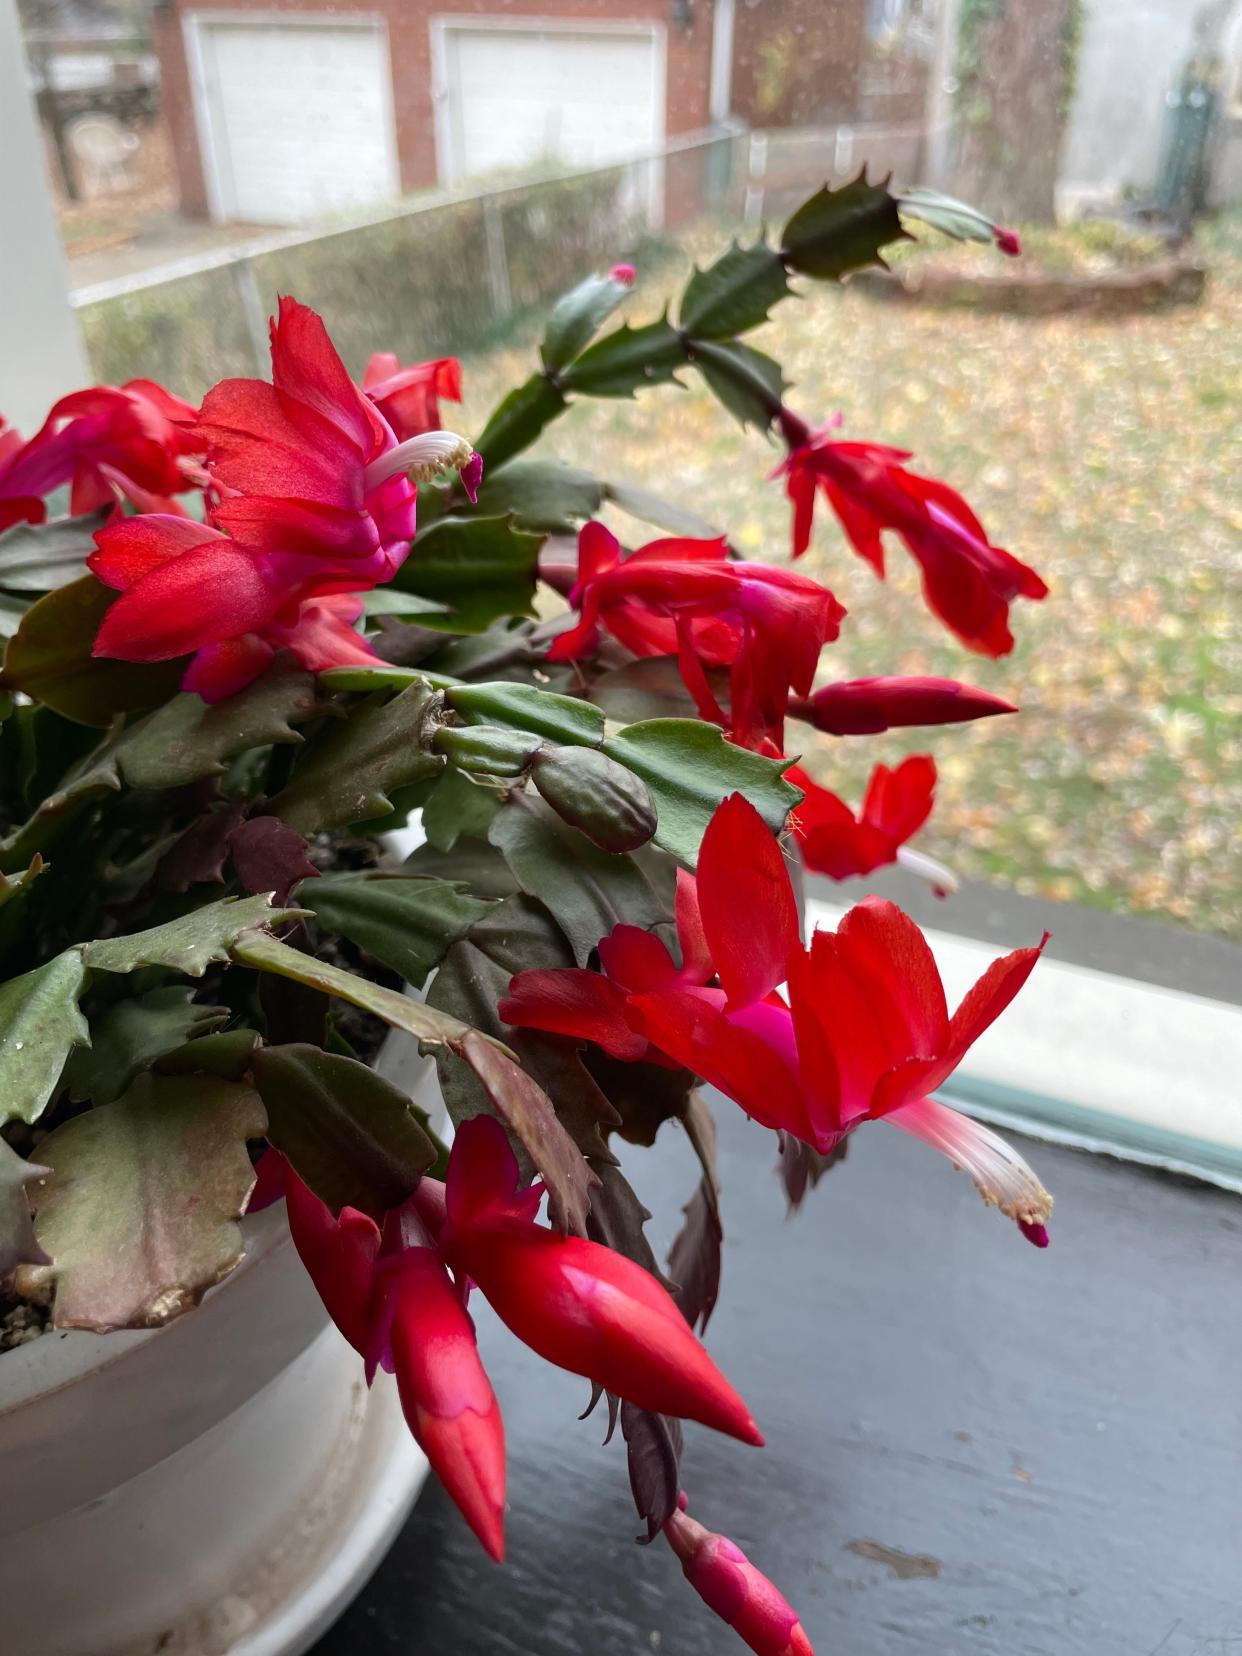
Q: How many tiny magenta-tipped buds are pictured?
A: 2